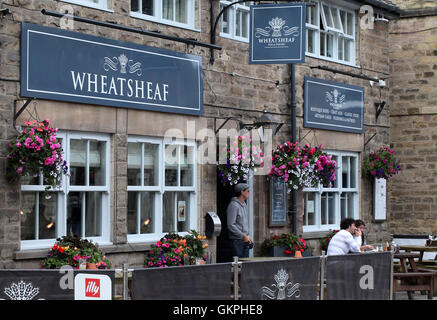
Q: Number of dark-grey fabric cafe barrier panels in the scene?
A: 4